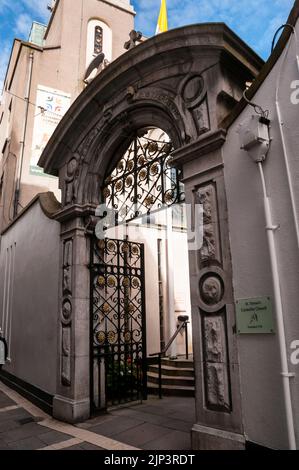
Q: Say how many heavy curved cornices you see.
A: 1